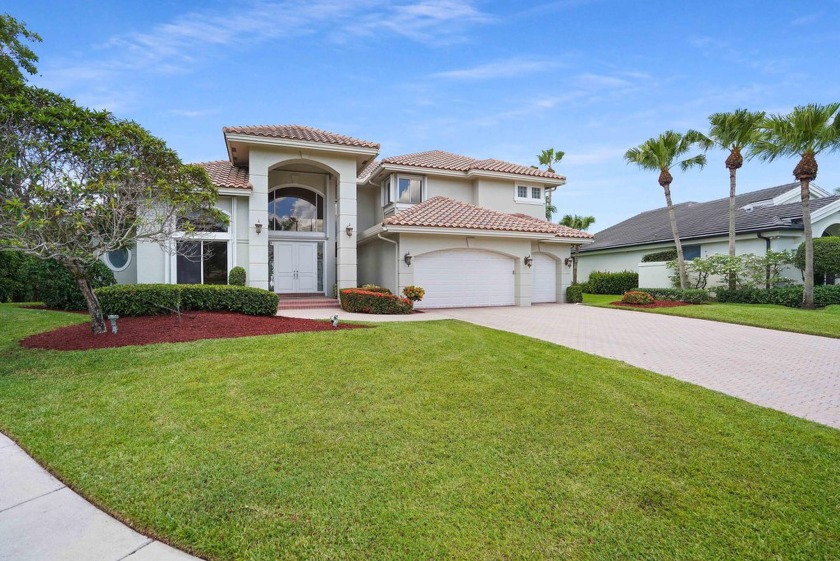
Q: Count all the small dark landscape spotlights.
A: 2